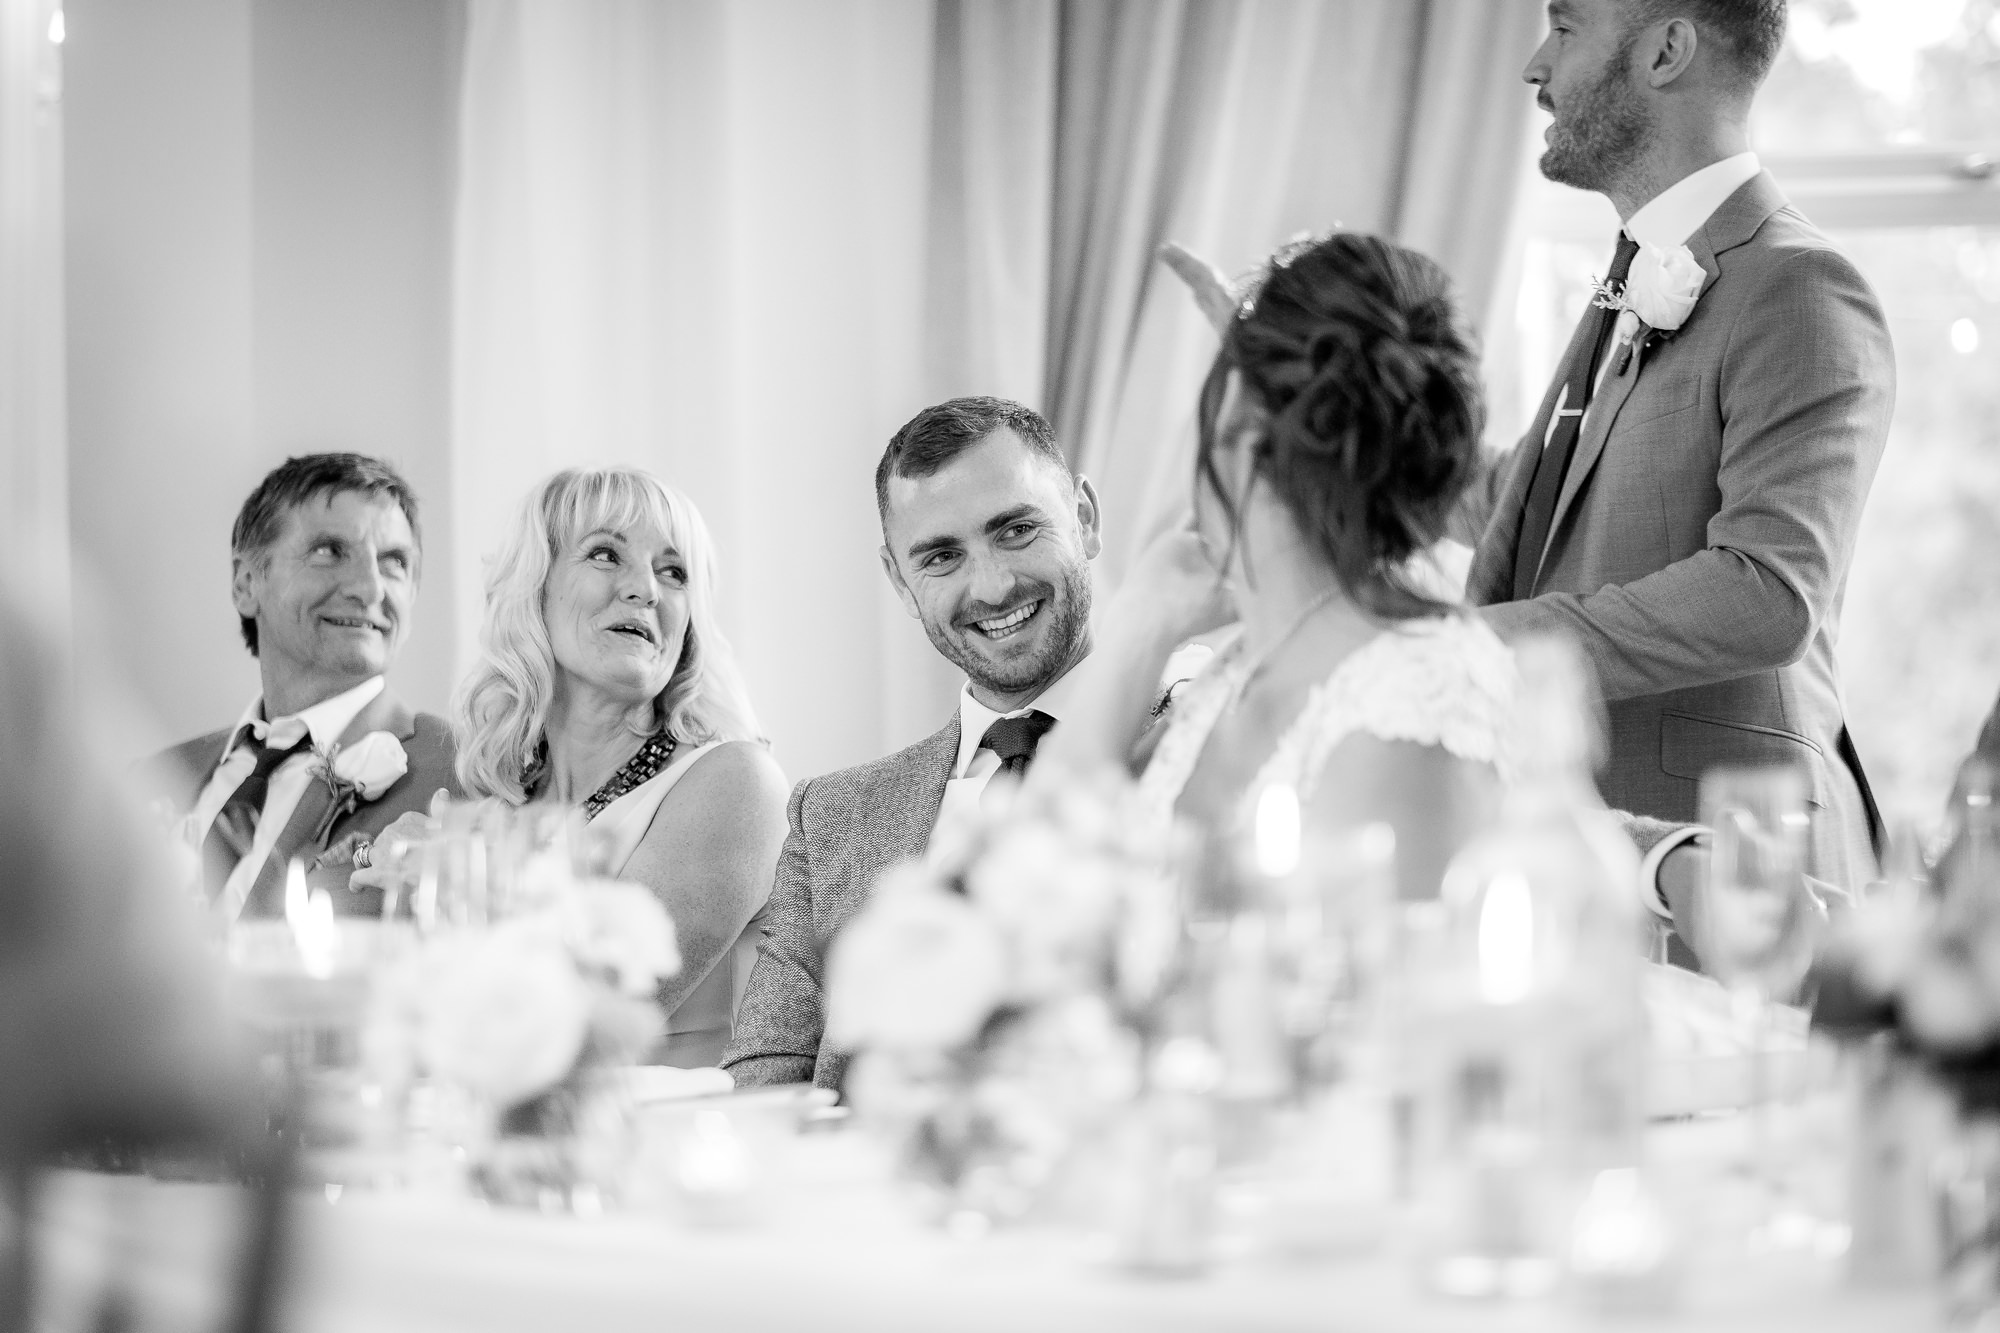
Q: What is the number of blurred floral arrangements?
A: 3